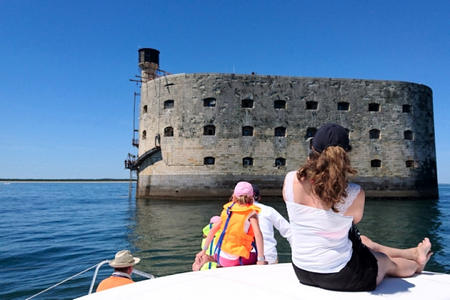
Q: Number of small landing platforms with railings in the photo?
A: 2